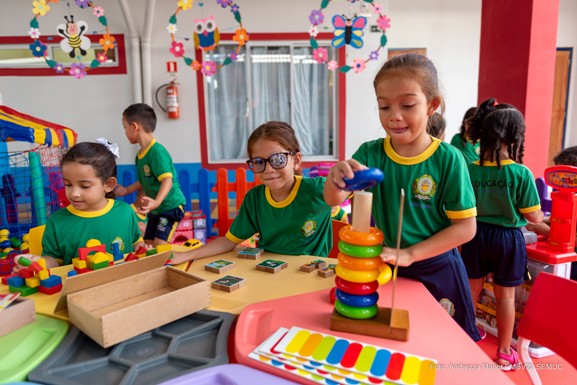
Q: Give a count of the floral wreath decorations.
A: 3